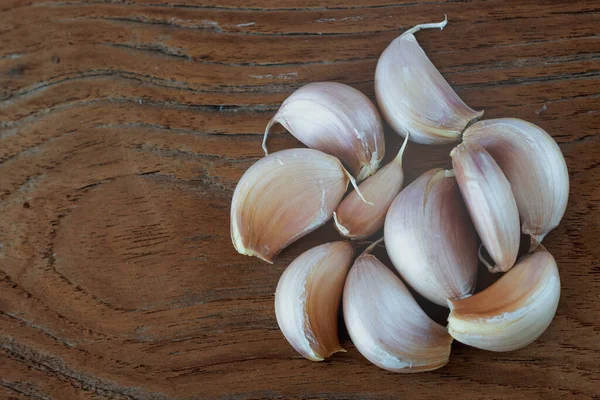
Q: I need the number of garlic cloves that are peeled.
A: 0